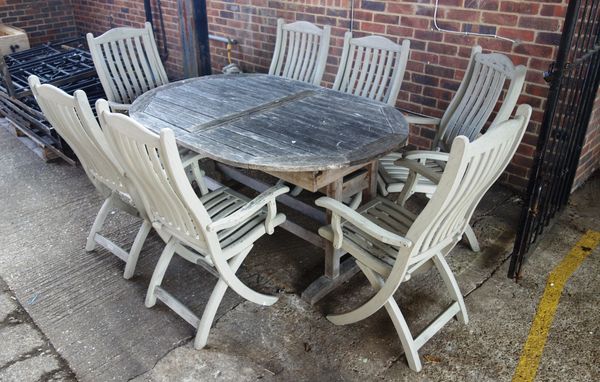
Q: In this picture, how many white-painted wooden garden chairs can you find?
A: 7